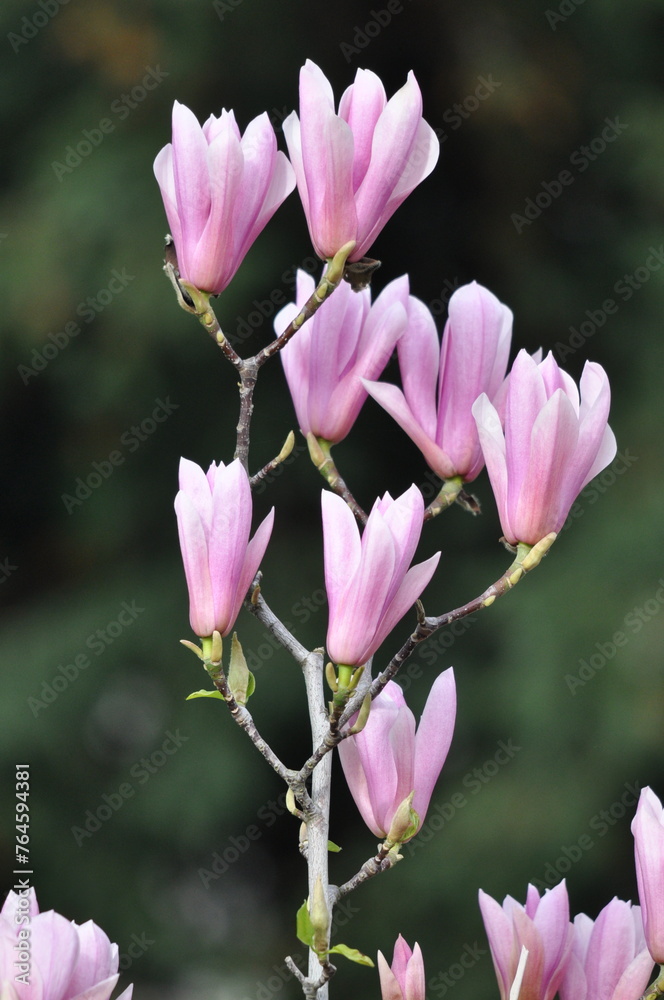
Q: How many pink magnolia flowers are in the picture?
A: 13